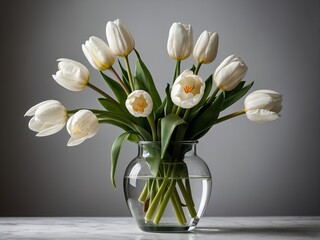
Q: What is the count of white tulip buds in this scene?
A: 11